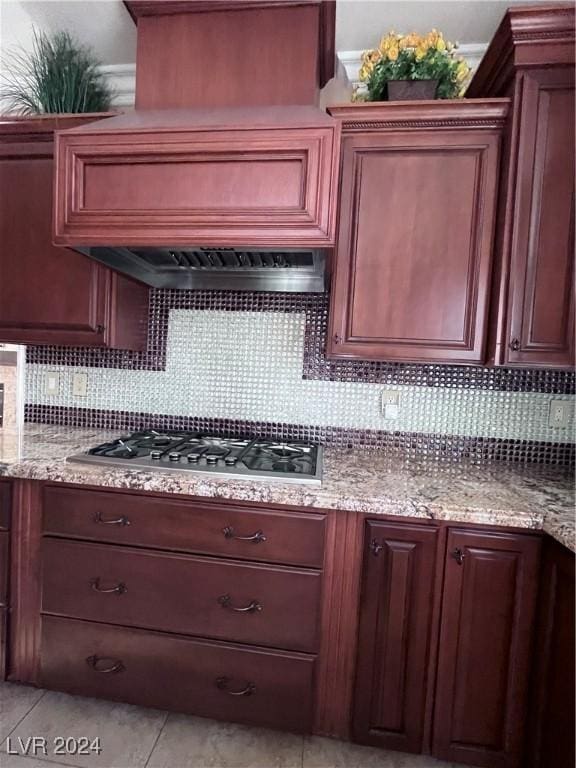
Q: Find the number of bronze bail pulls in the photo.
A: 6